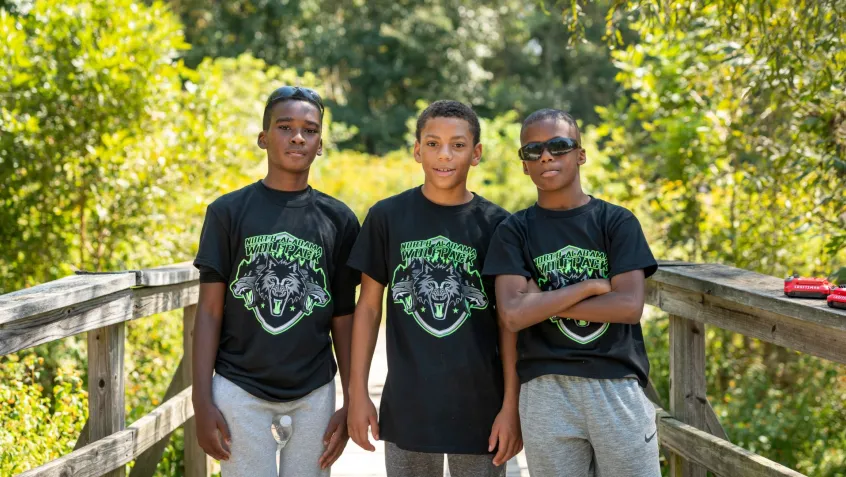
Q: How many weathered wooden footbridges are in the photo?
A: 1